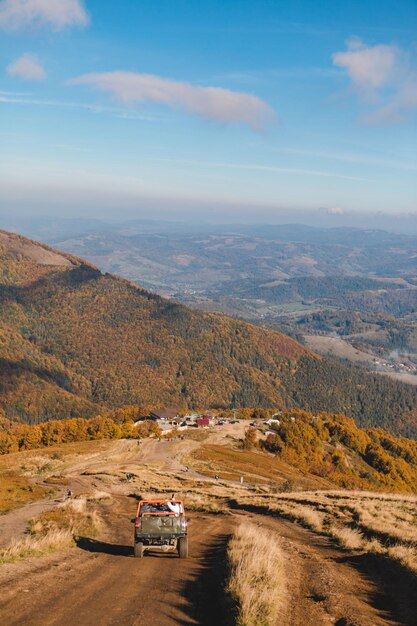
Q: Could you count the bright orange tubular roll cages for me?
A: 1